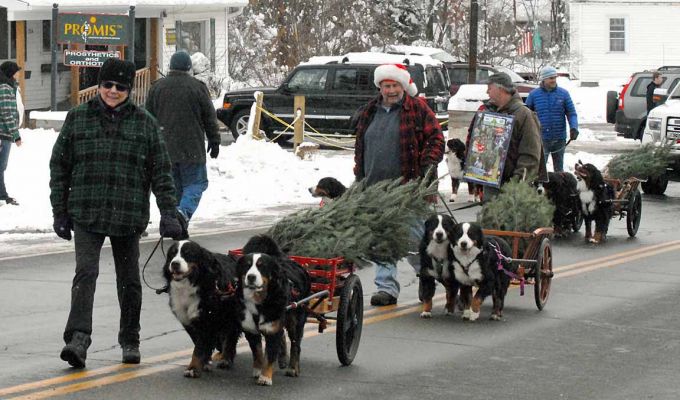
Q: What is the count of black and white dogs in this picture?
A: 8